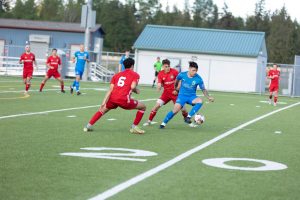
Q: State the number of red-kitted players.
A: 5